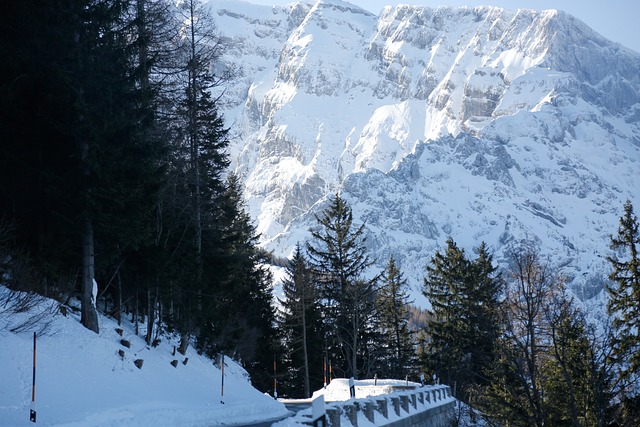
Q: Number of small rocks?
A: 6